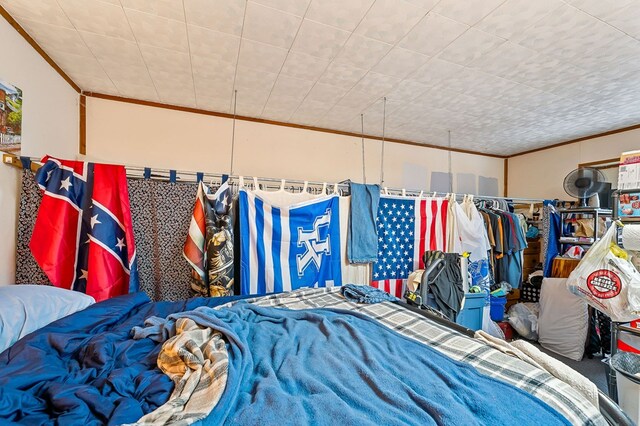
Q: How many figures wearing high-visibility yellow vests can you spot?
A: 0